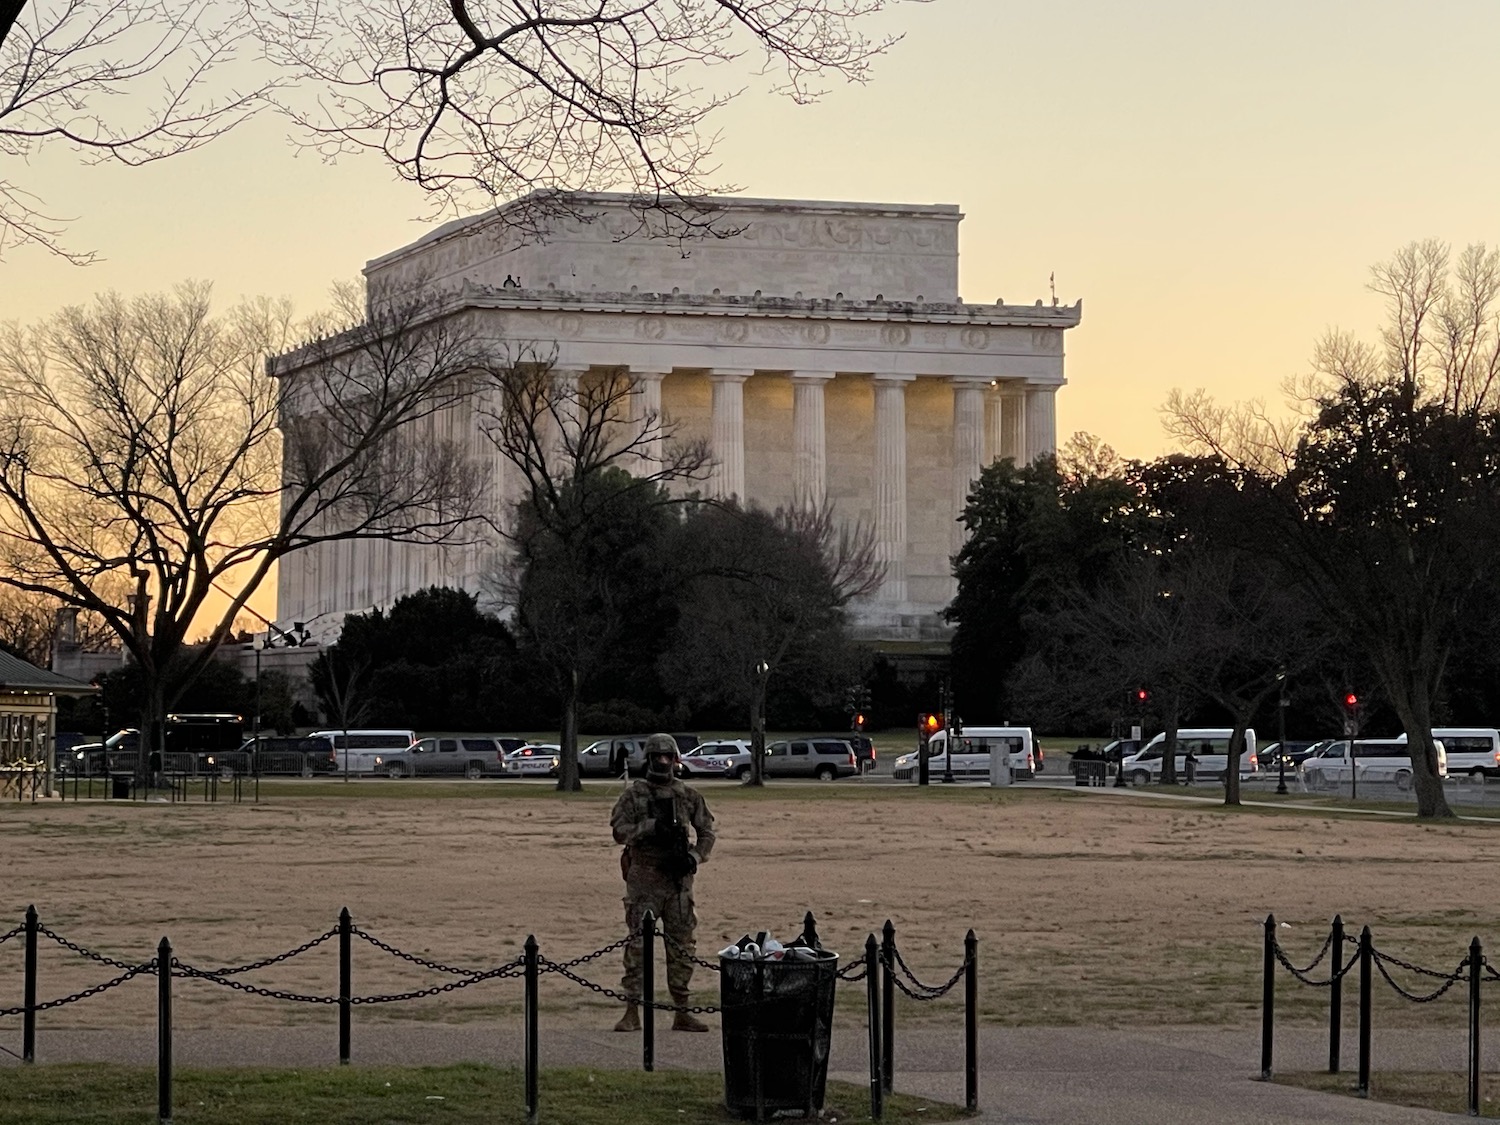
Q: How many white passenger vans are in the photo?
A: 5